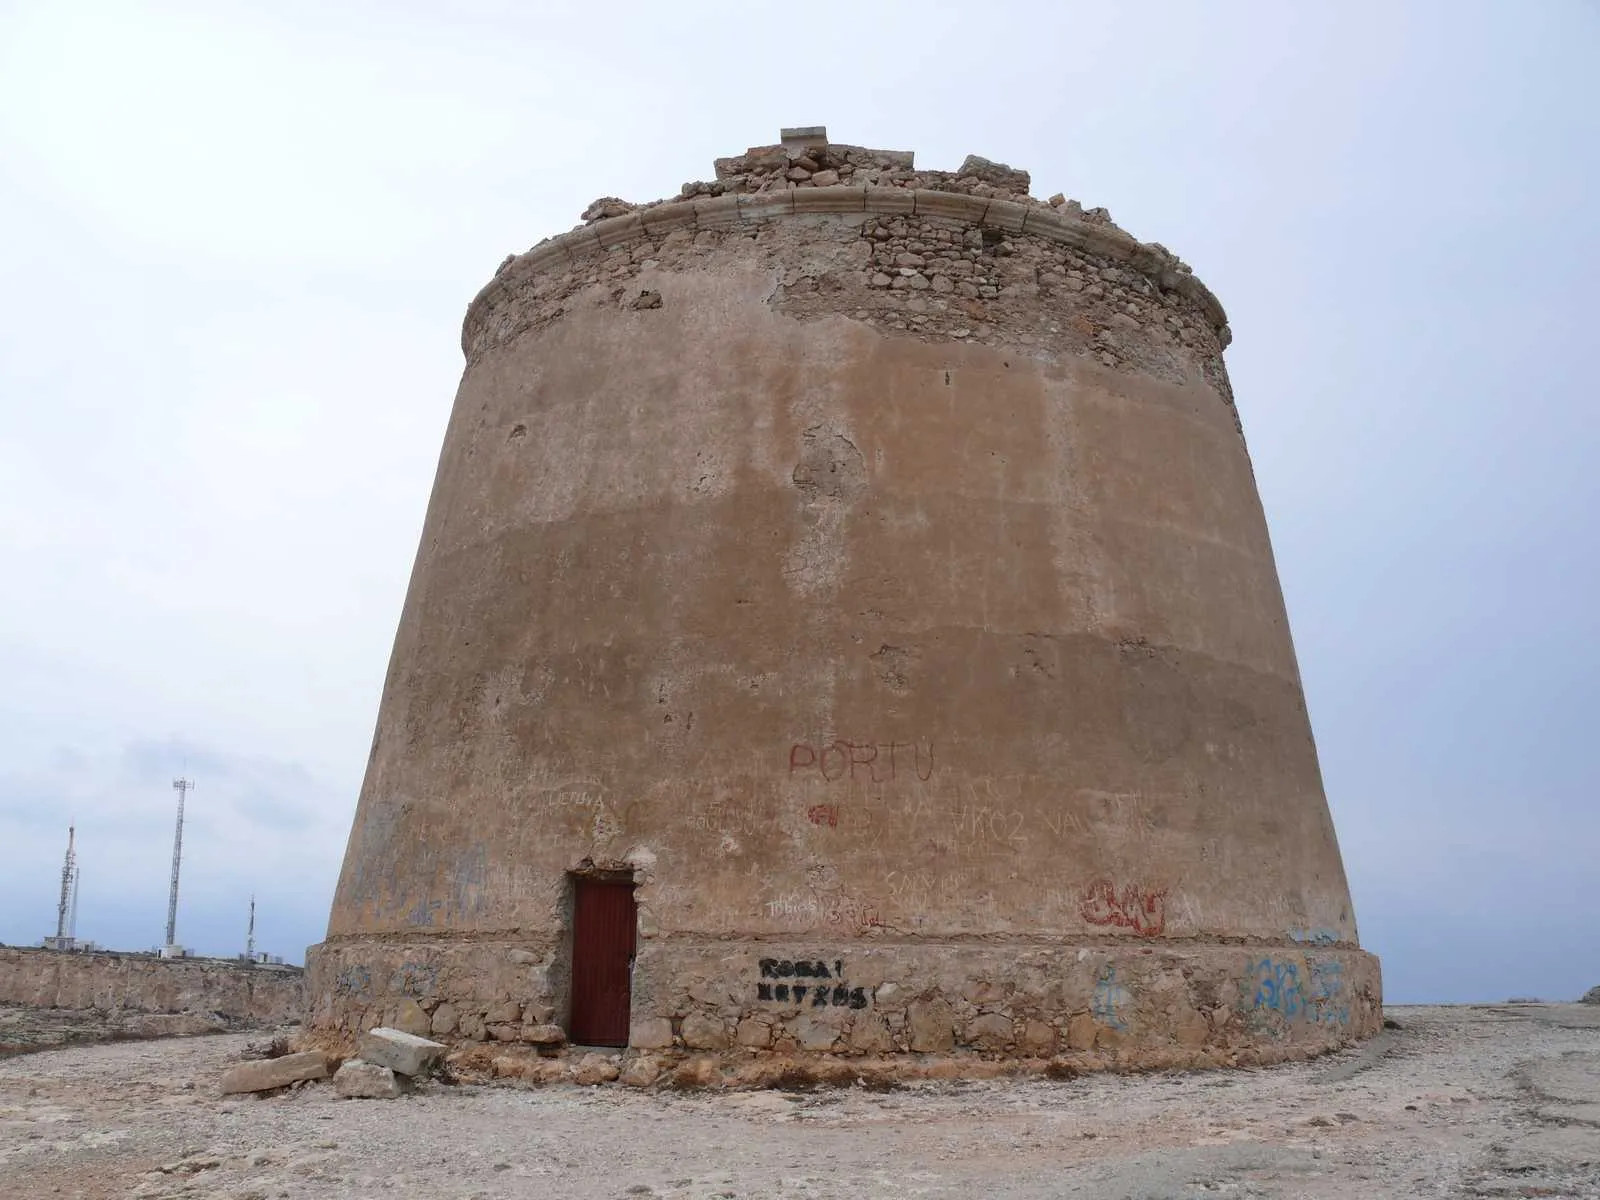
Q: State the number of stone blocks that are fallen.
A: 3